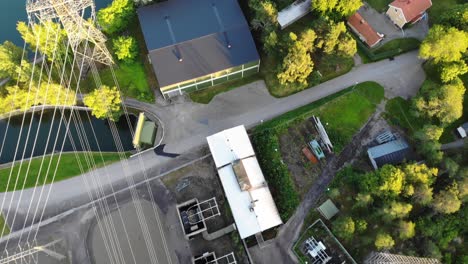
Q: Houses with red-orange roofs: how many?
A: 2